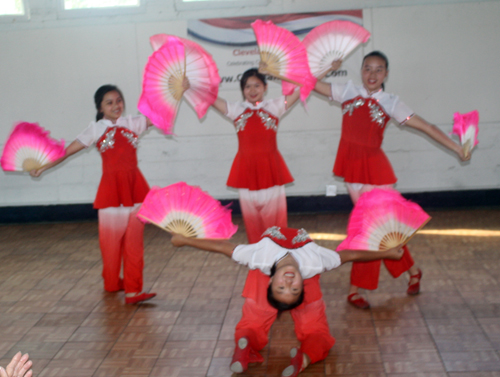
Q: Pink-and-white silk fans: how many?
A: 8